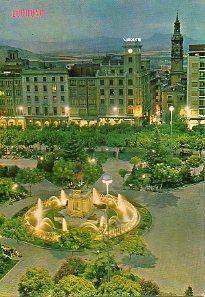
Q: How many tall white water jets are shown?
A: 6